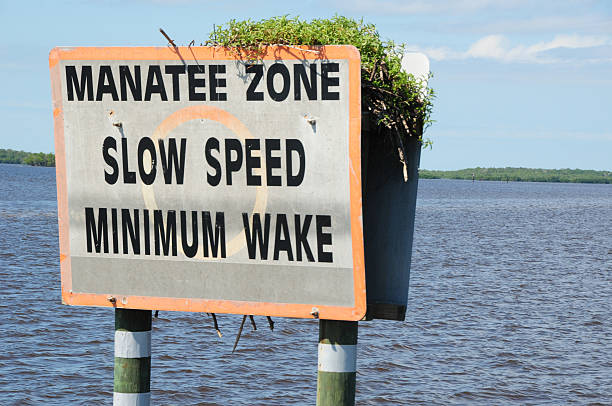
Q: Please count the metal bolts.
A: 4